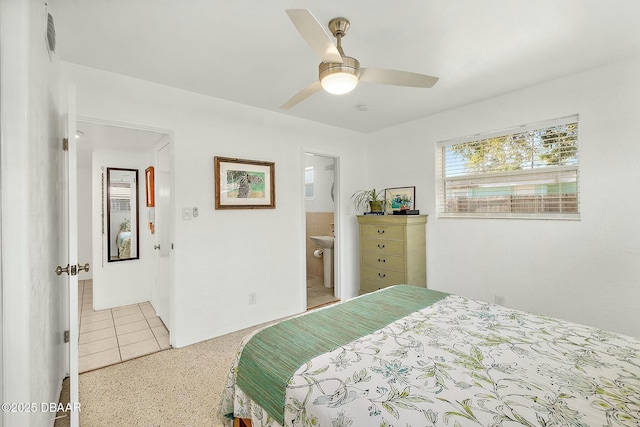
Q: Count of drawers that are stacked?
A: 5